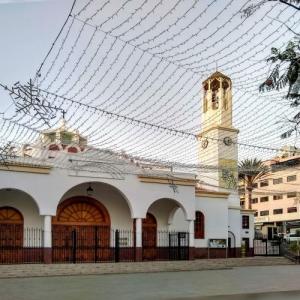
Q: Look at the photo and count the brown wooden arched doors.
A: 3